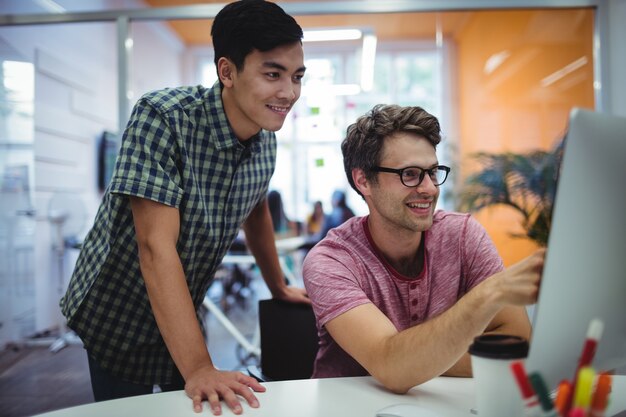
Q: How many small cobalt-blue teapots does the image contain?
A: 0